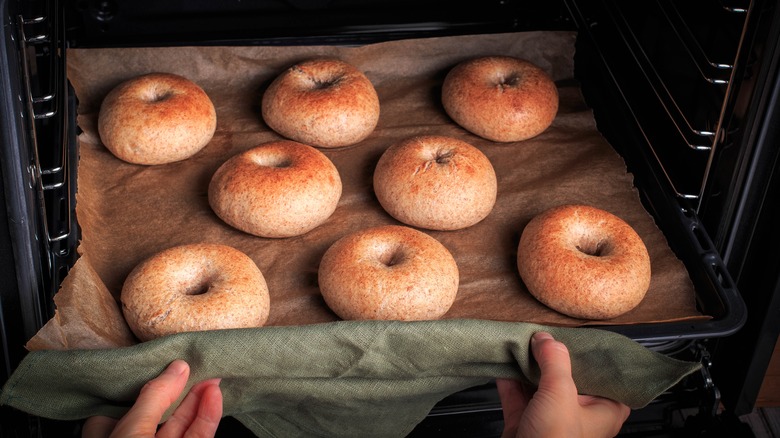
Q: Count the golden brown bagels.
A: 8